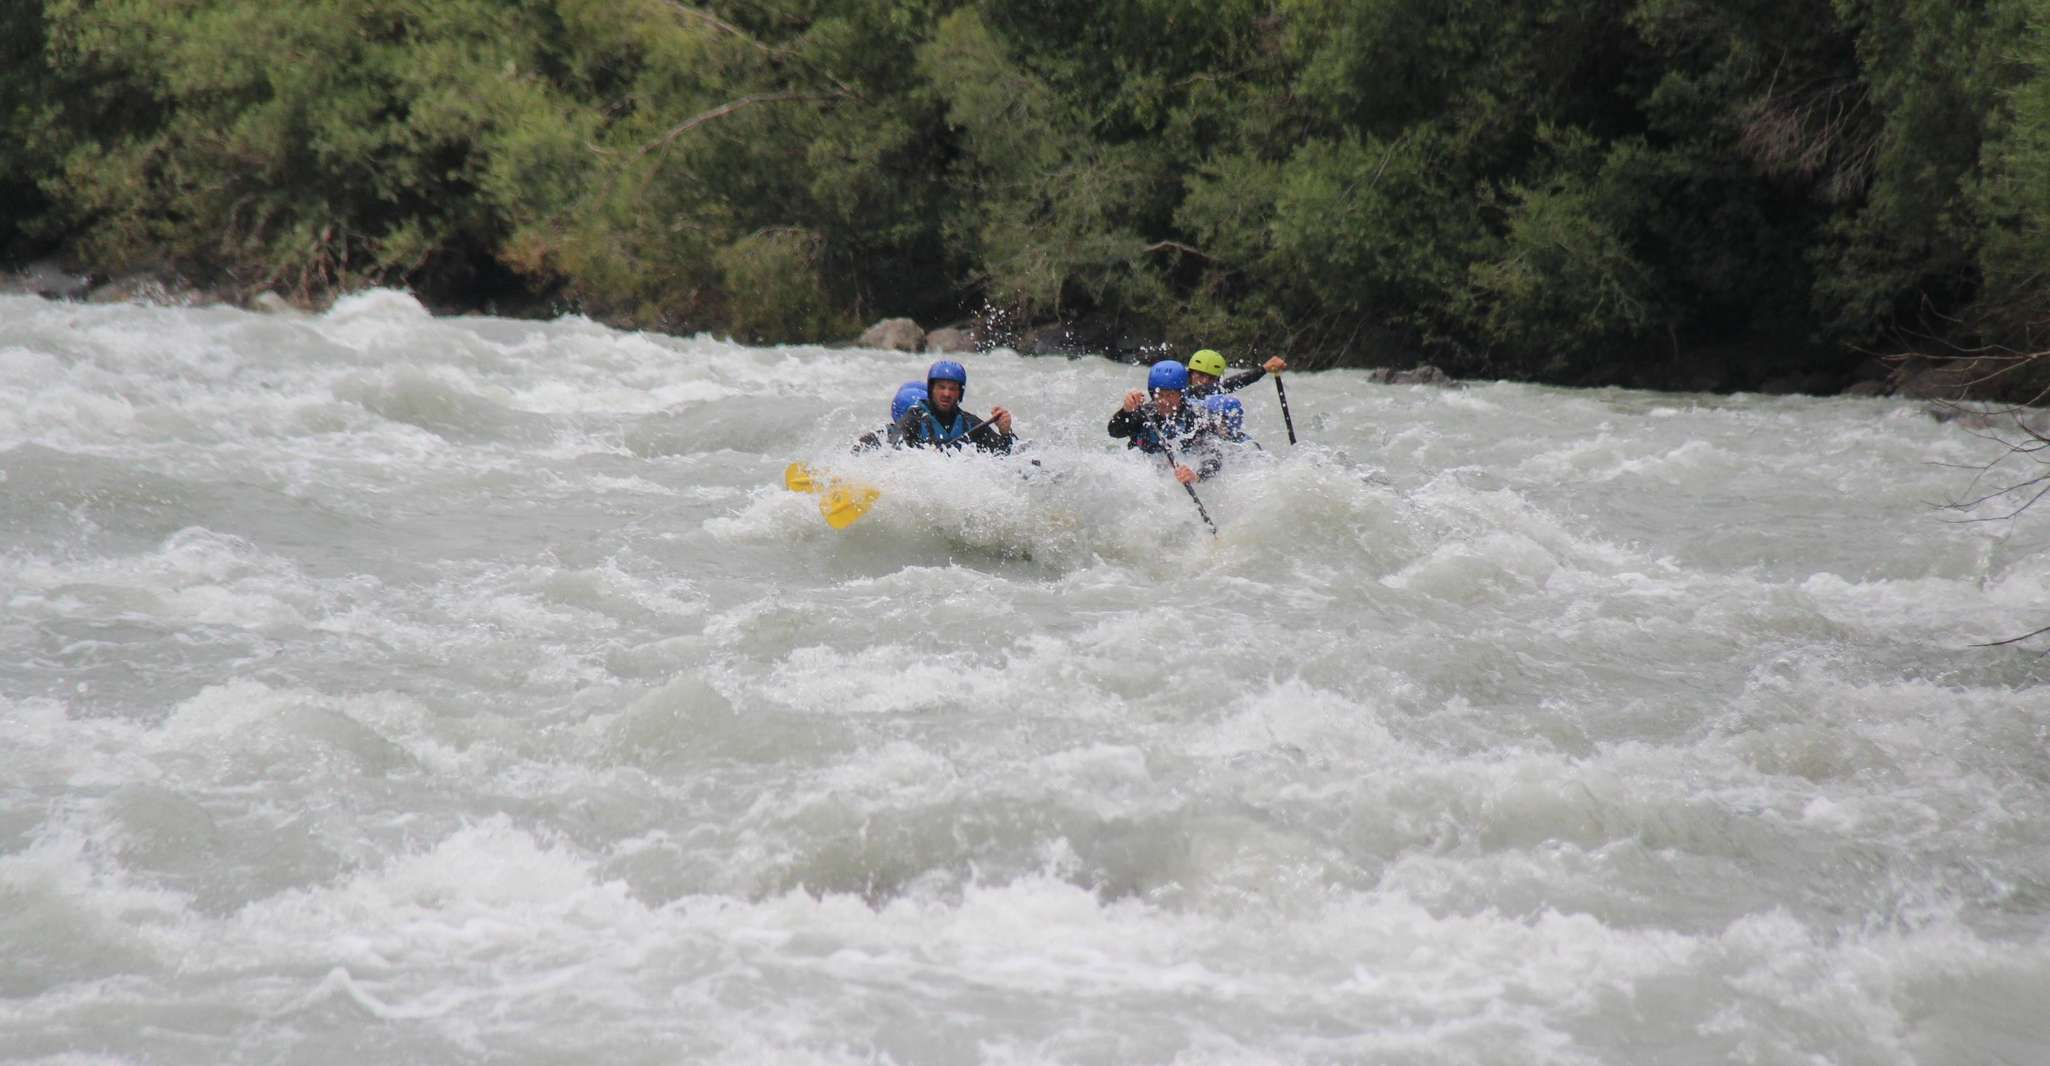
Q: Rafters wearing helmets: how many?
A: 5